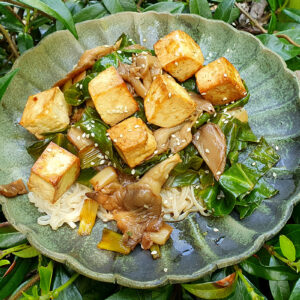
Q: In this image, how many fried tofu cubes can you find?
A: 7